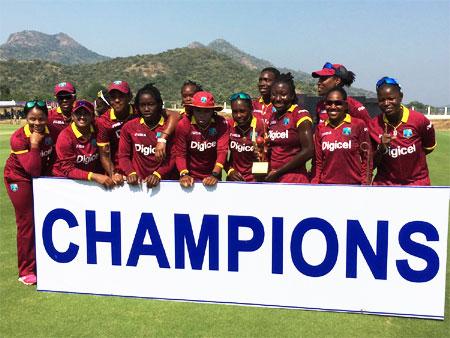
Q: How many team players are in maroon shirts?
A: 13